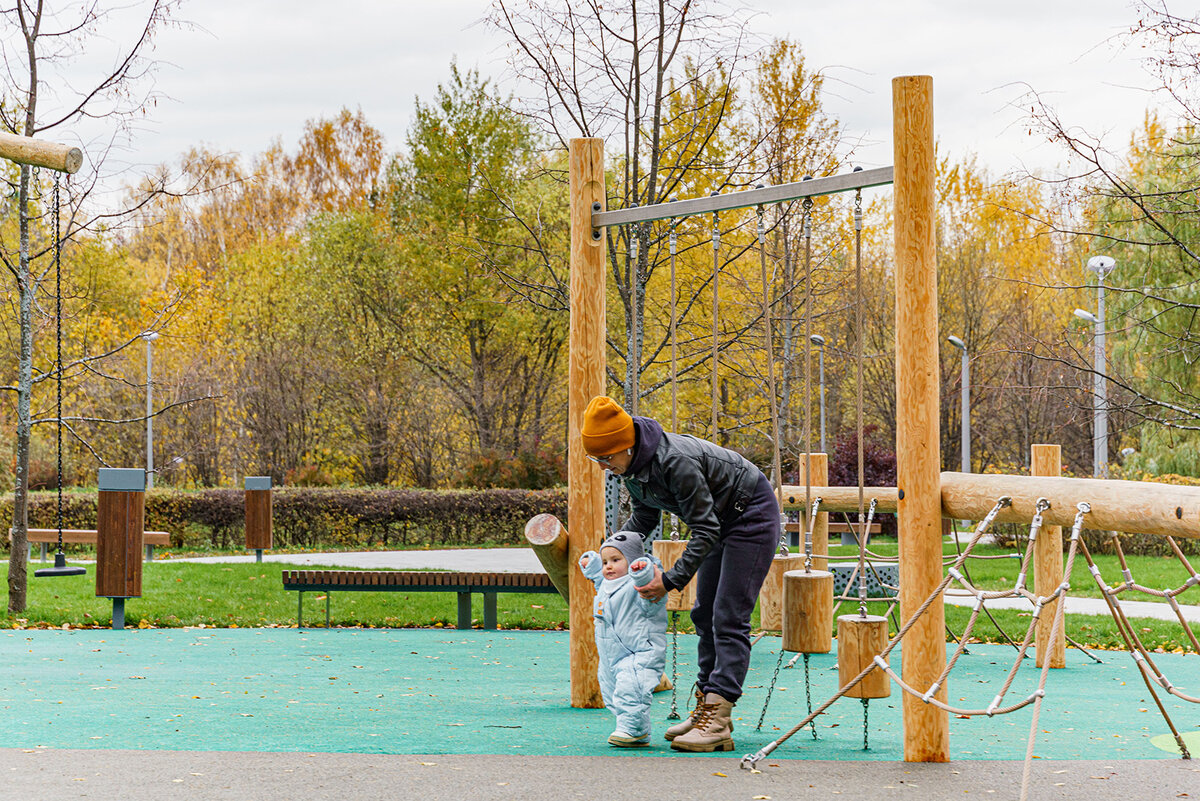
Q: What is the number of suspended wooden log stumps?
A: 4